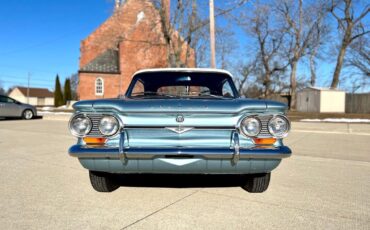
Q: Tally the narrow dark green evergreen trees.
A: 2